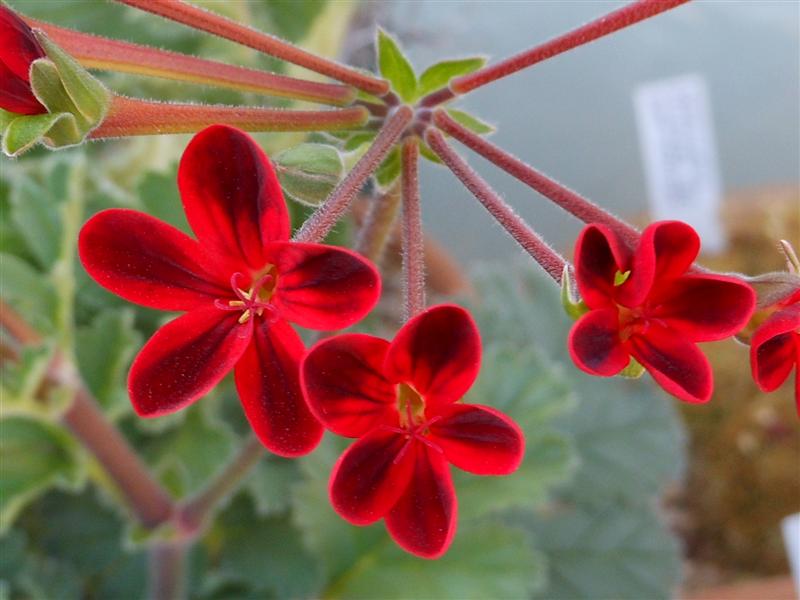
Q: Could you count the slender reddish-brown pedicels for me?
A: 8